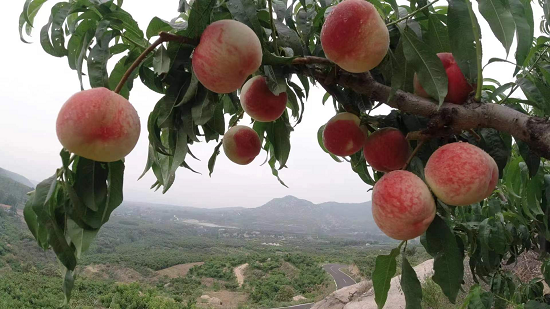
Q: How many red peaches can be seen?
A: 10